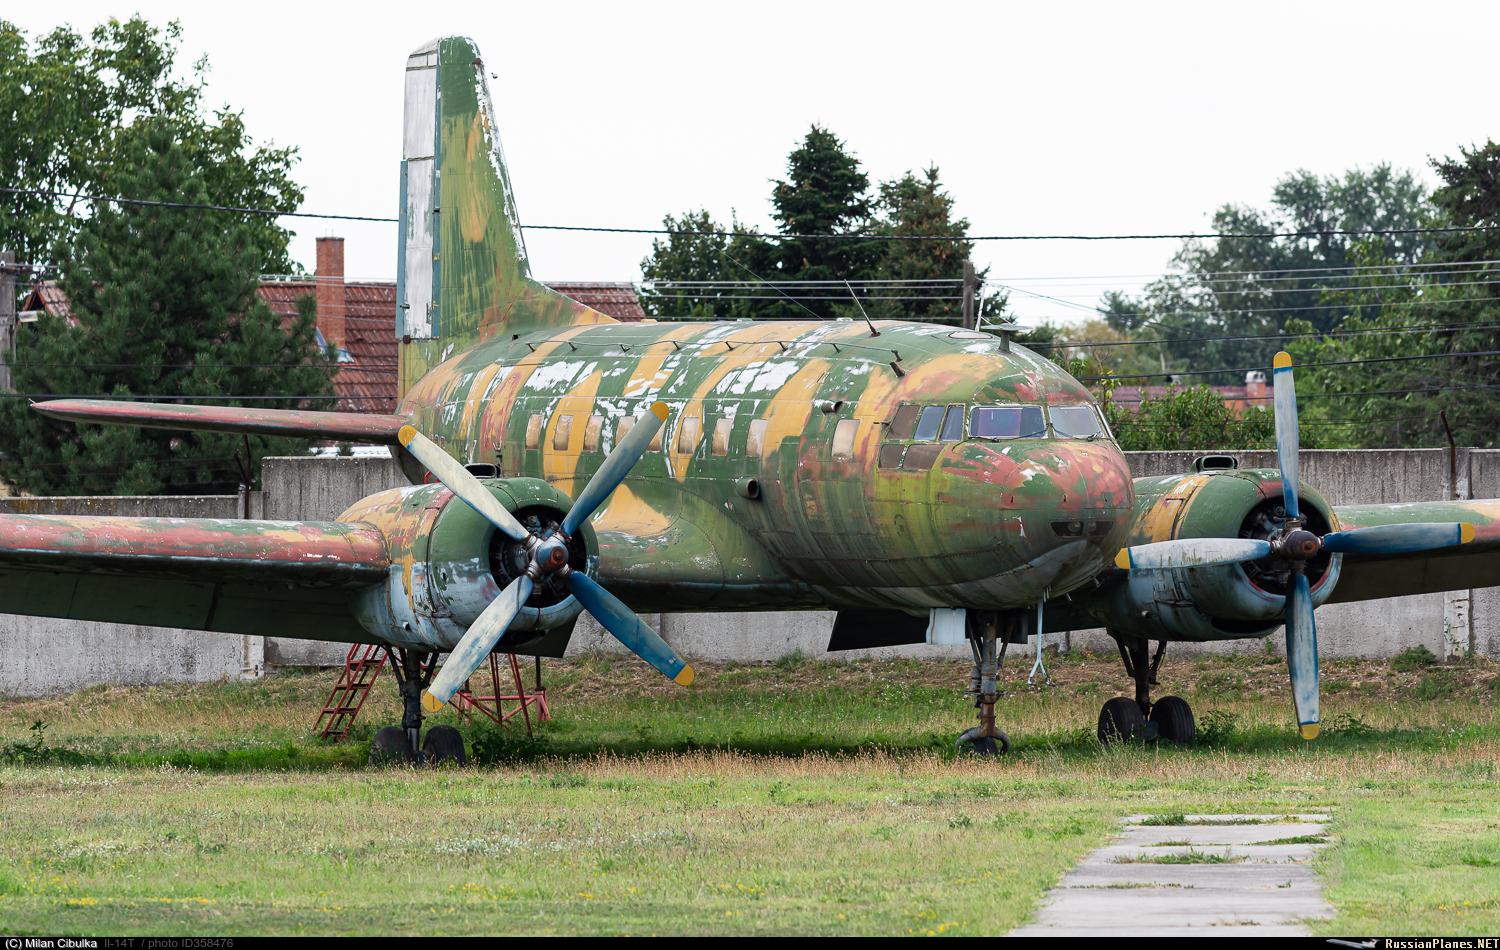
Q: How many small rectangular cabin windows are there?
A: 9